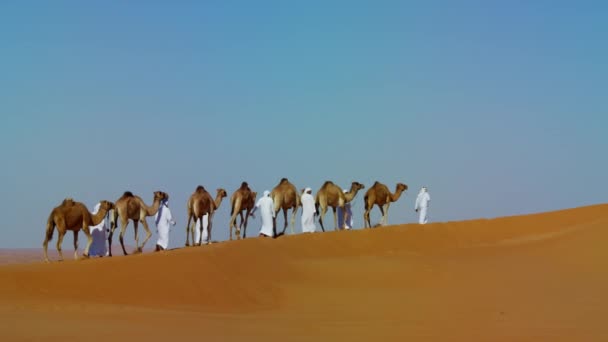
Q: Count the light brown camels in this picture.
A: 7